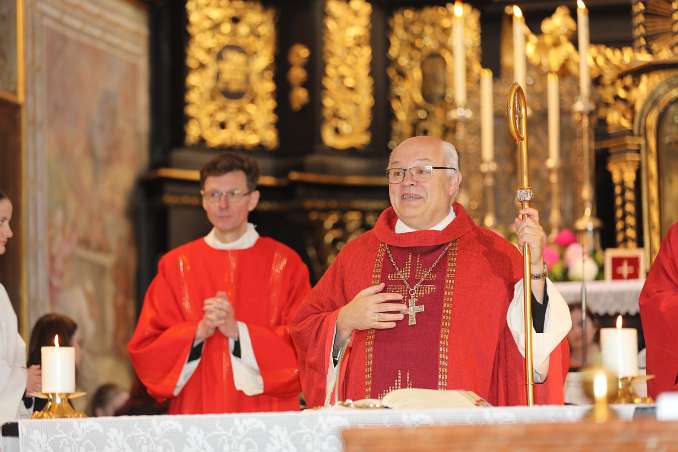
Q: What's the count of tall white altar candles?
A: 5